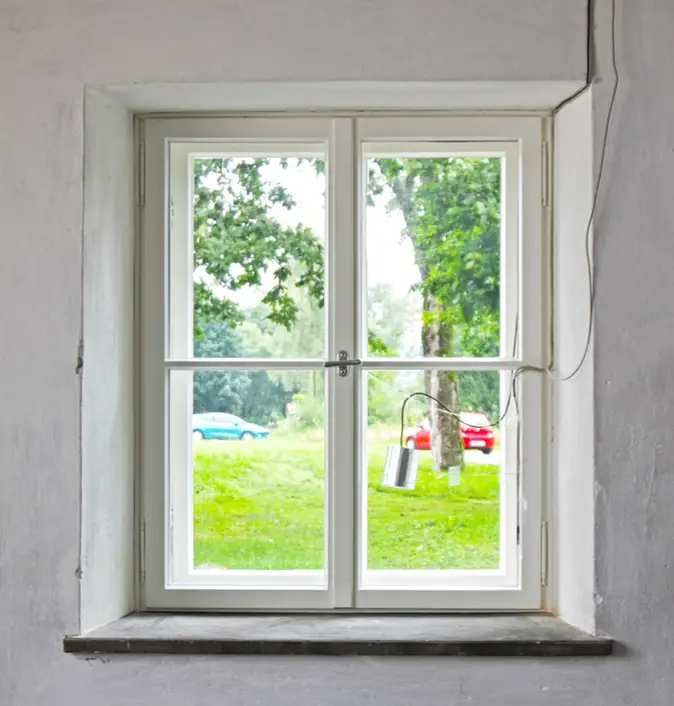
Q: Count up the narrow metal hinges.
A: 4